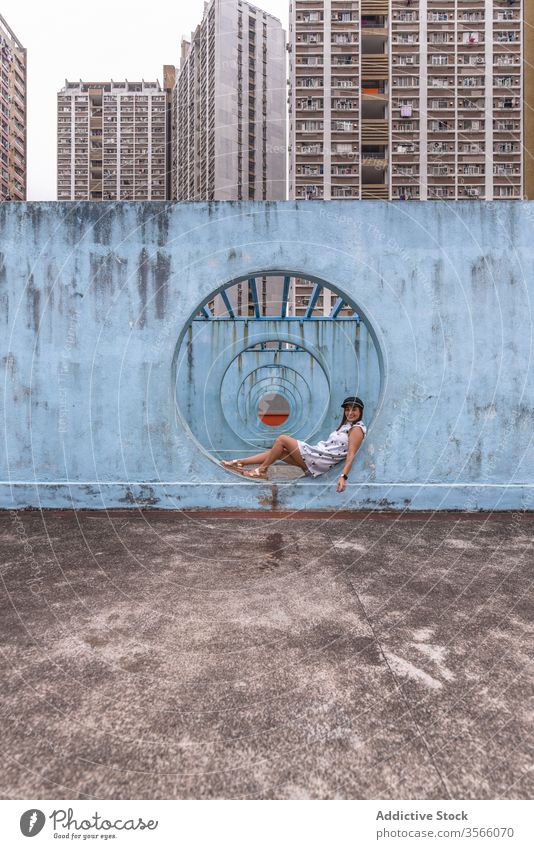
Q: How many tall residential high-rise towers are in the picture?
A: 4